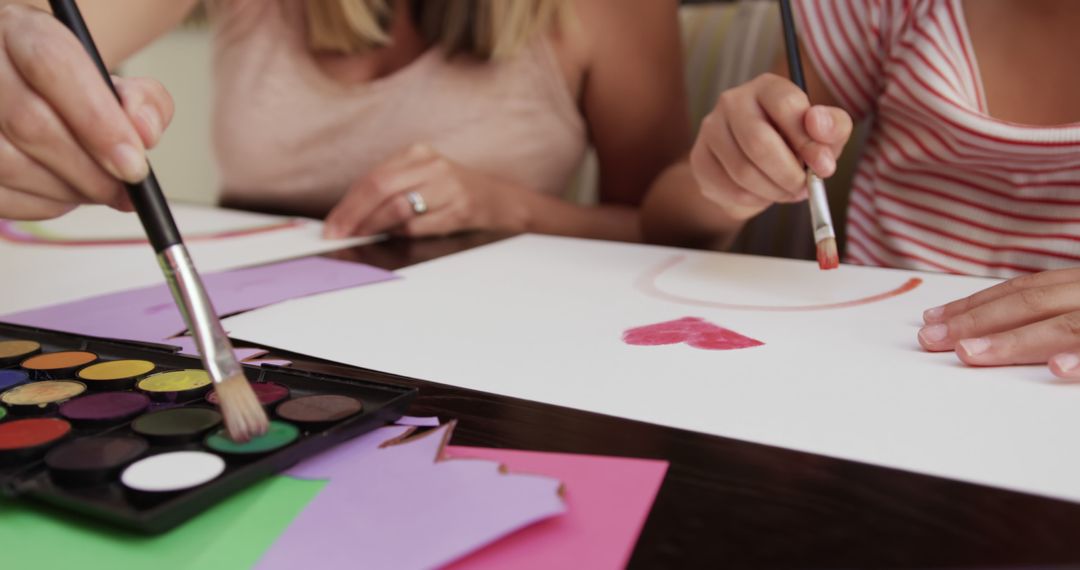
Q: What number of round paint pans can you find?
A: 15